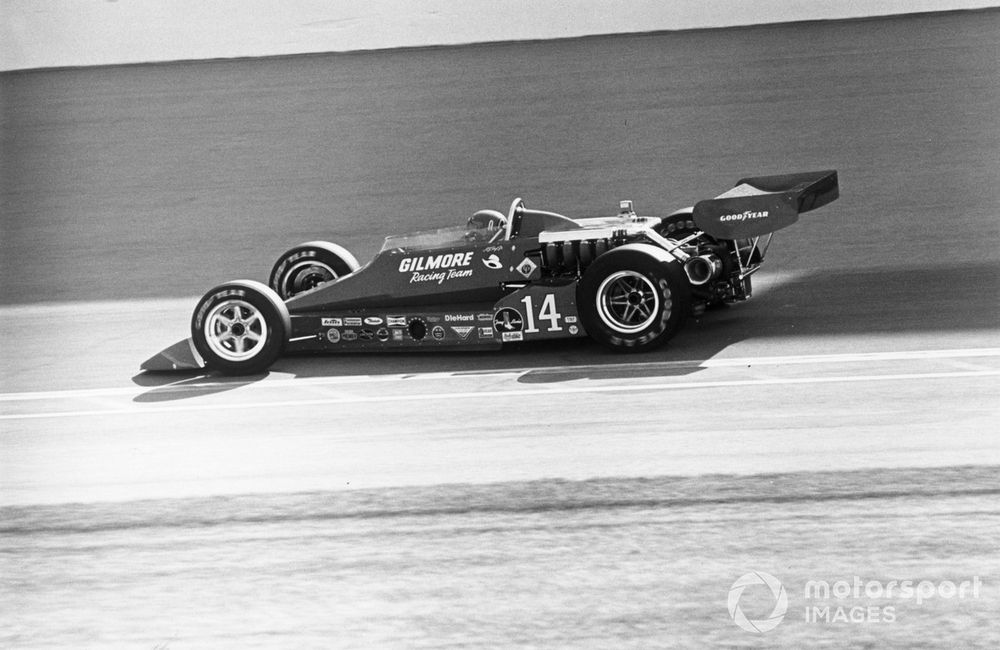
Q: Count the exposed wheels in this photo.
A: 4